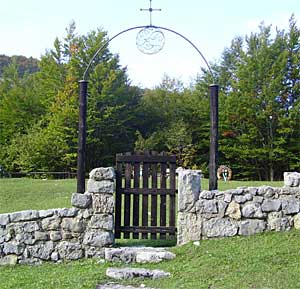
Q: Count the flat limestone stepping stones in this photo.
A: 3